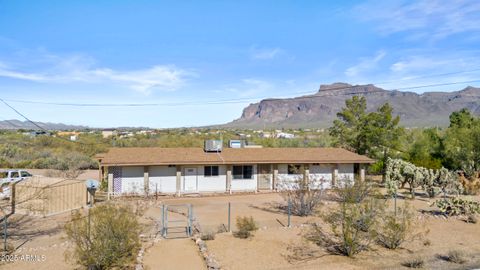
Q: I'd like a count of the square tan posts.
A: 8